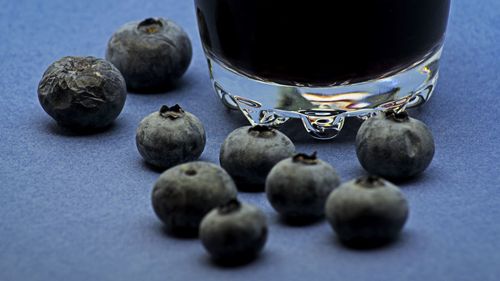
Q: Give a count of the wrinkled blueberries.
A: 1